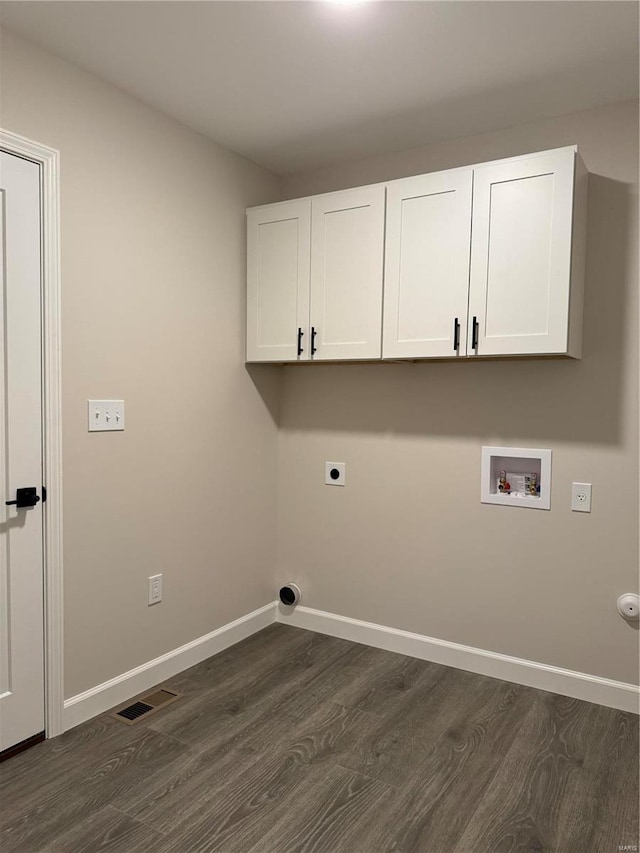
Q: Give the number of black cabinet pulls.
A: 4